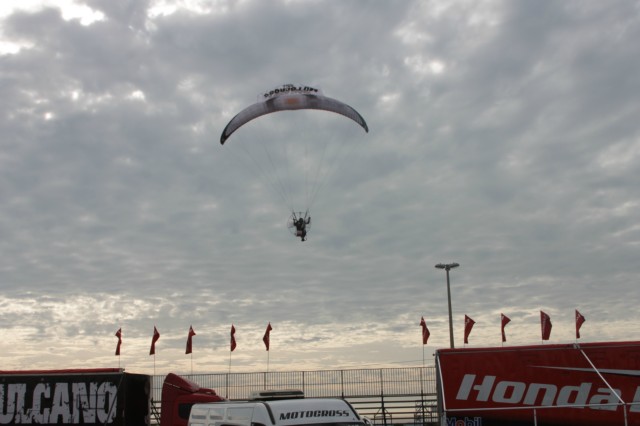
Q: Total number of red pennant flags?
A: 10